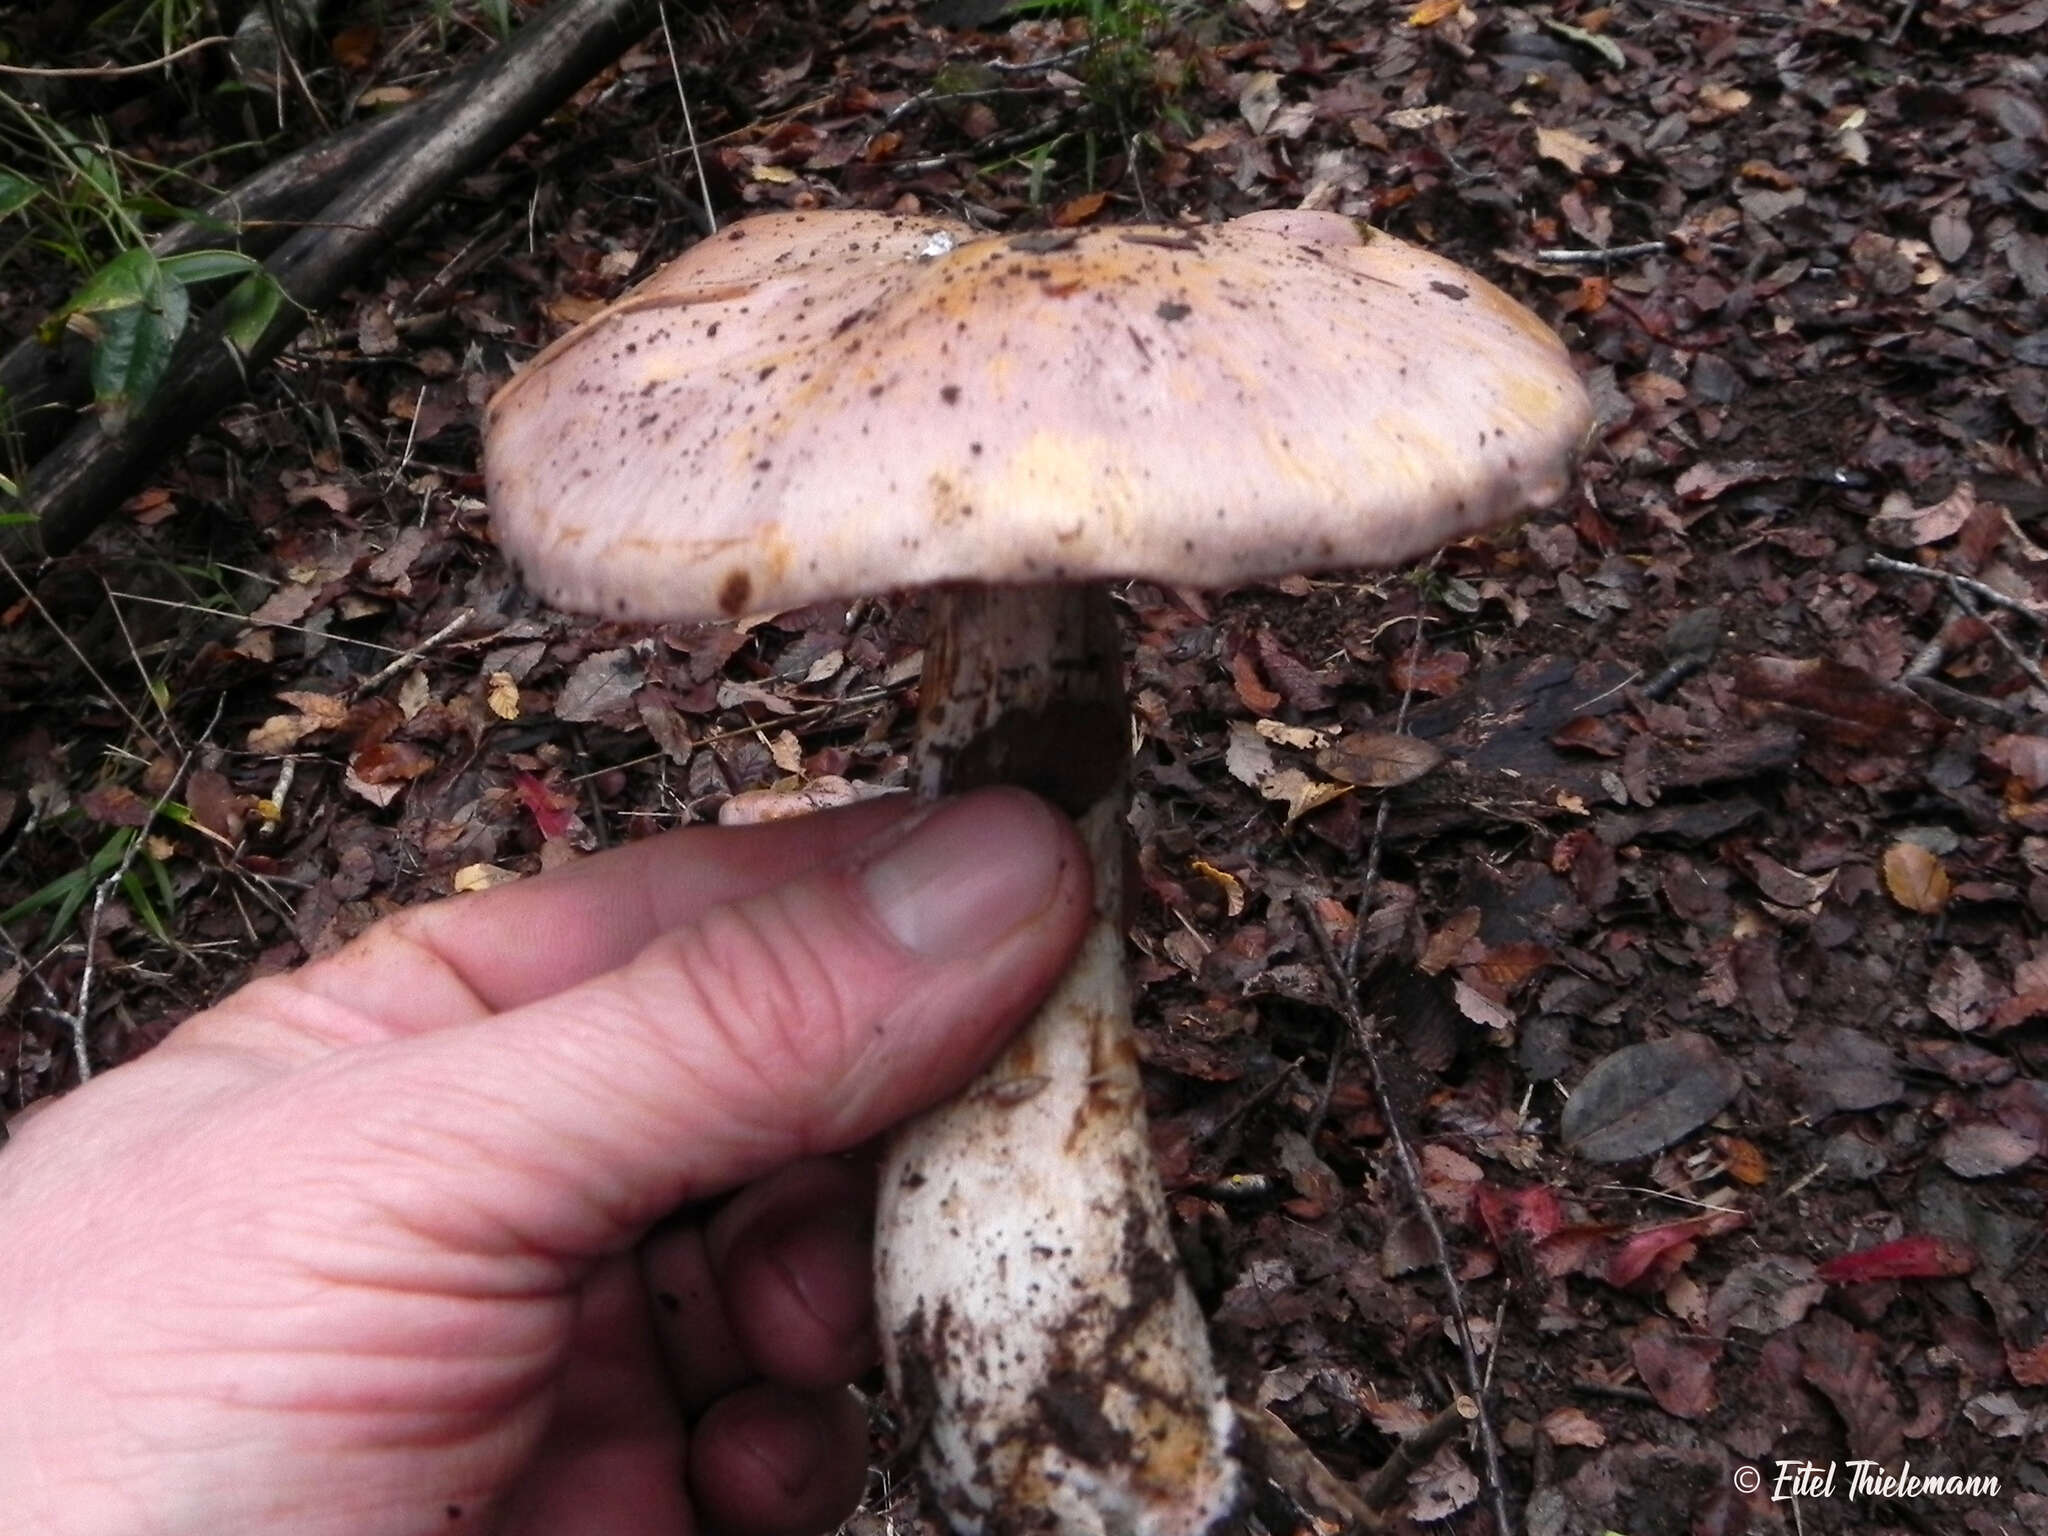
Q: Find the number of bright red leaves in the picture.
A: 4